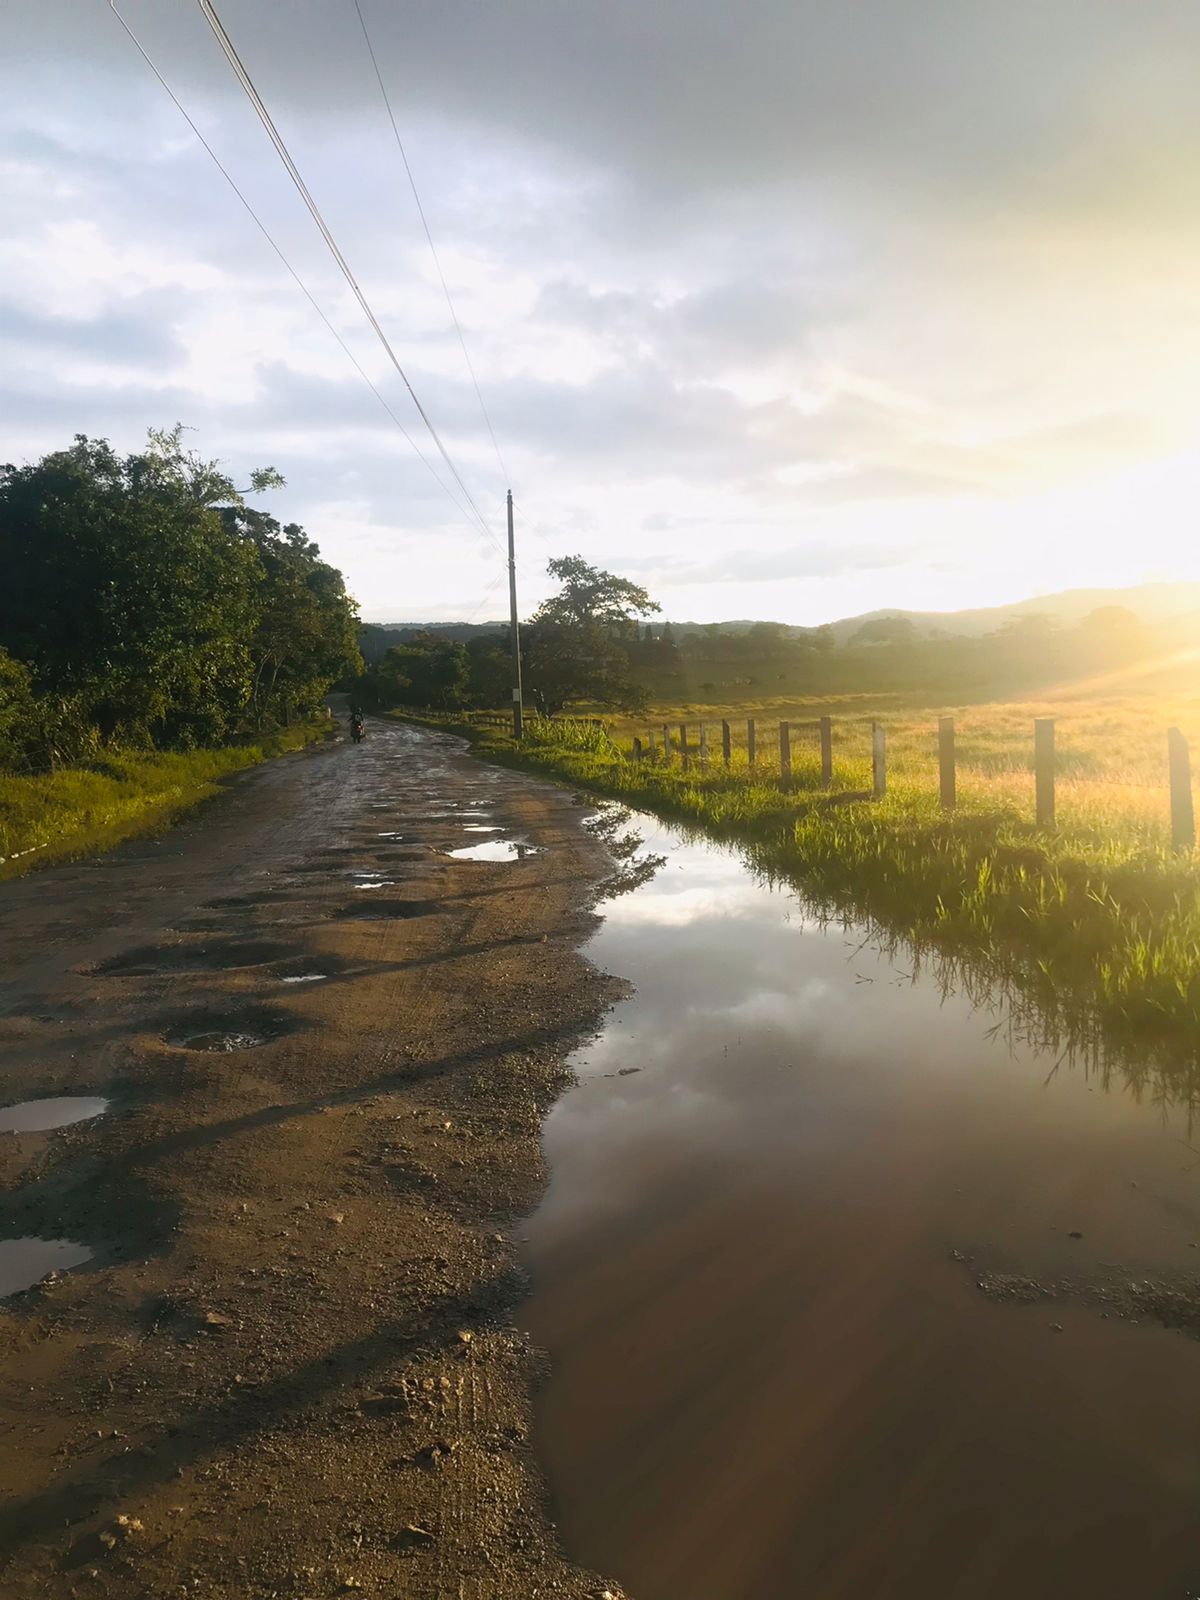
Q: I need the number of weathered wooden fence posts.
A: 13